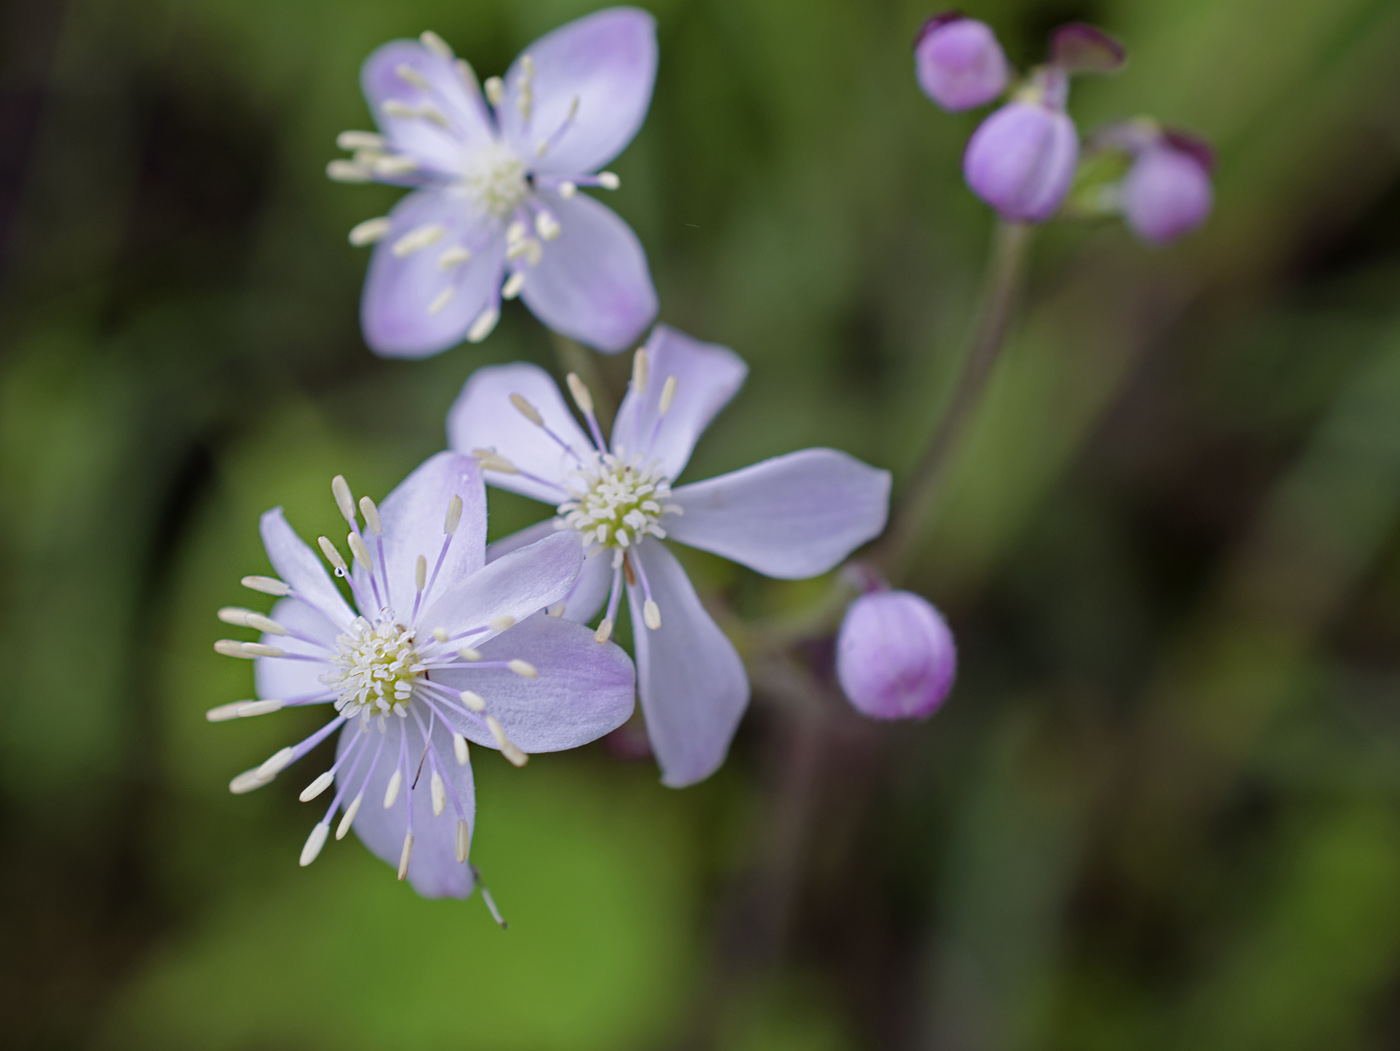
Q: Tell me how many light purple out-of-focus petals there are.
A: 4